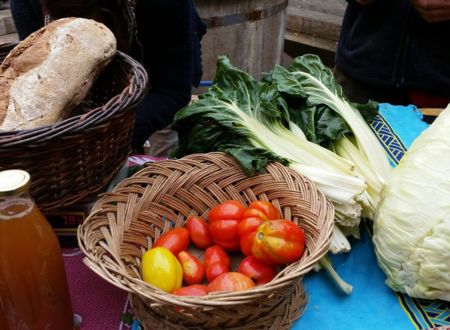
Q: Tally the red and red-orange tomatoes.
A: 10